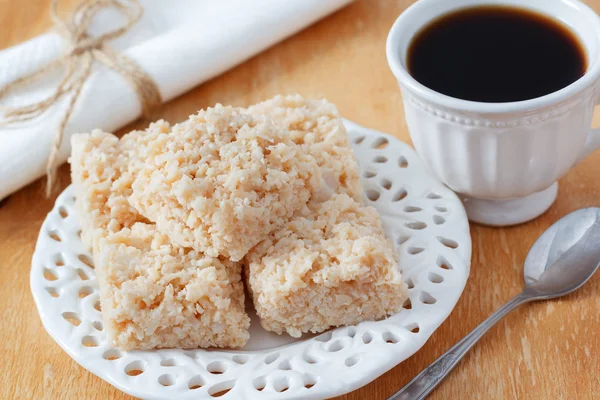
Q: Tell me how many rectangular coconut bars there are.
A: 5